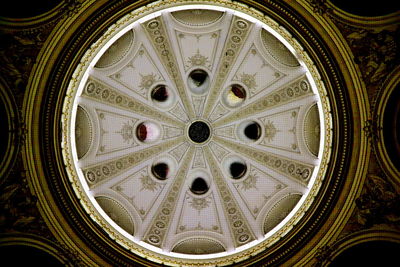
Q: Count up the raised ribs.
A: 8